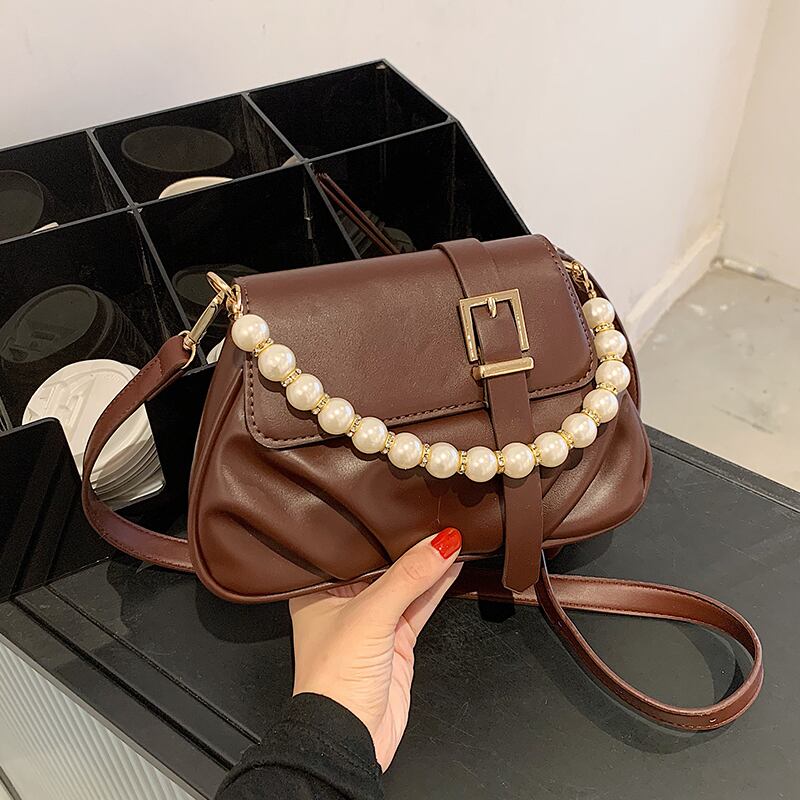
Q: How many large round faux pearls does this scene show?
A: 15